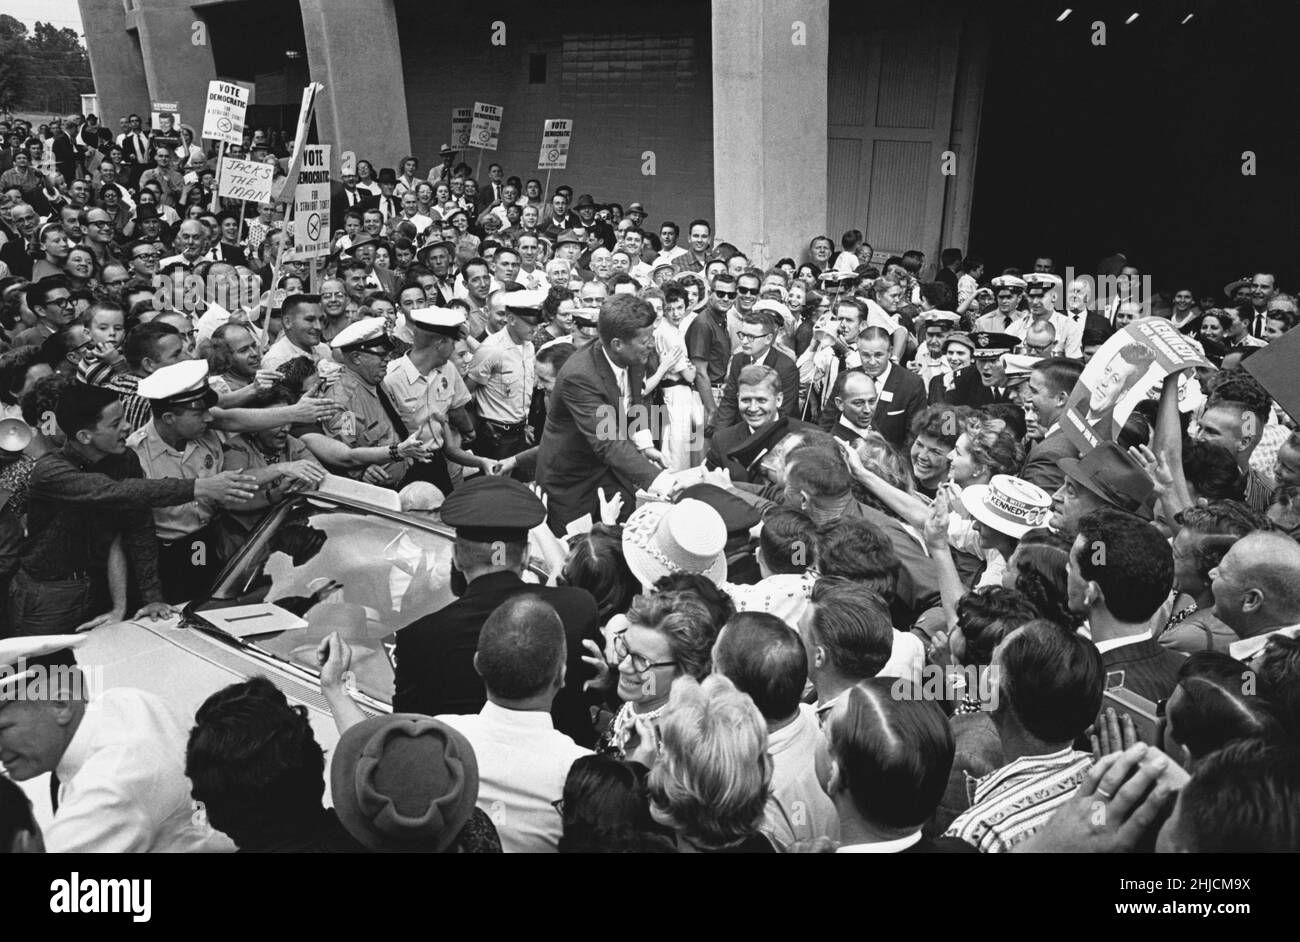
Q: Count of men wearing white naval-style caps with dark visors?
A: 12